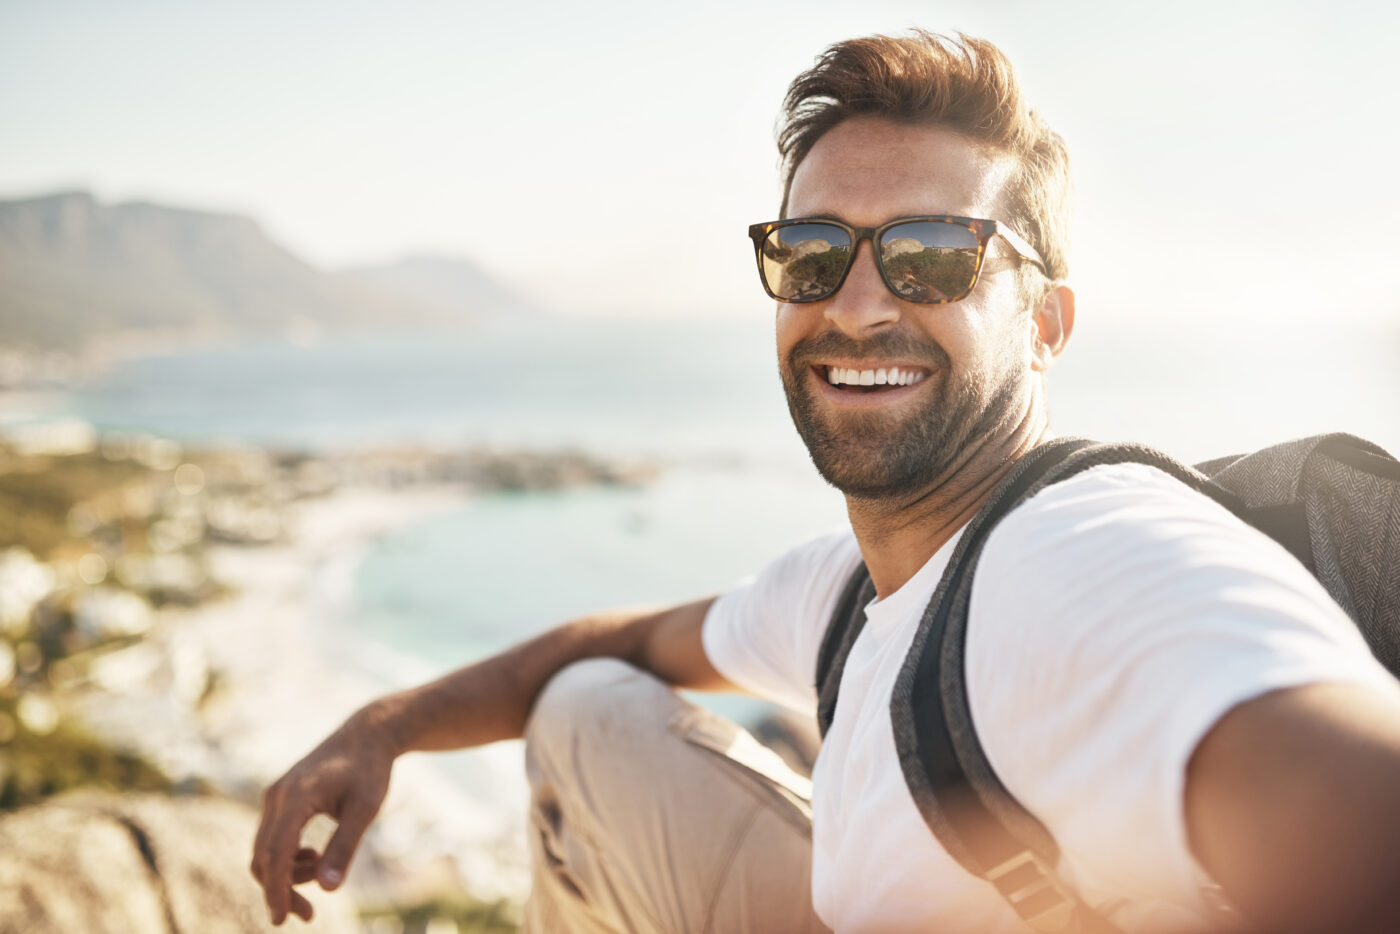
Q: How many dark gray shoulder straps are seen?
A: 2